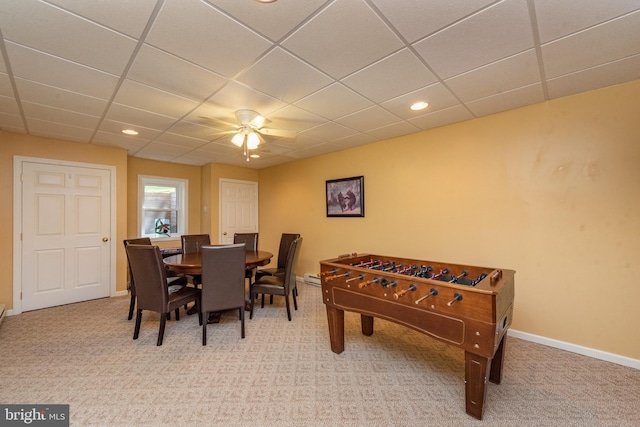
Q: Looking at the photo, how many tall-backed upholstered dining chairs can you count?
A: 7